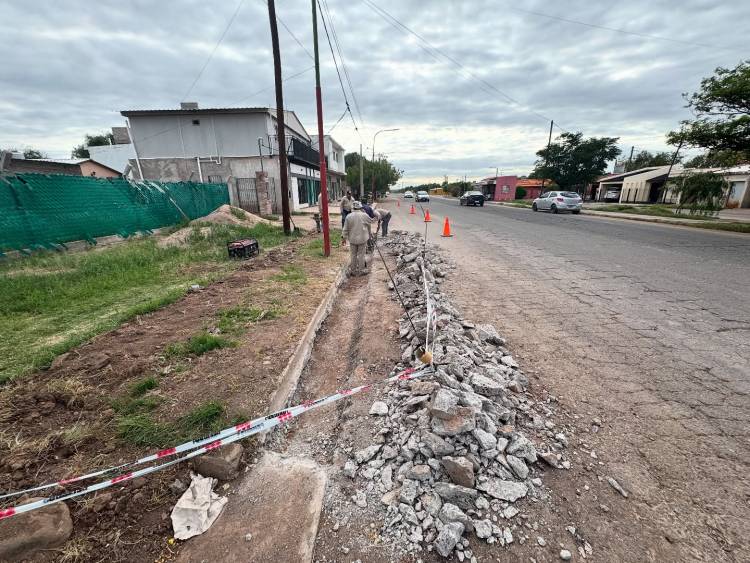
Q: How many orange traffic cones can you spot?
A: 4